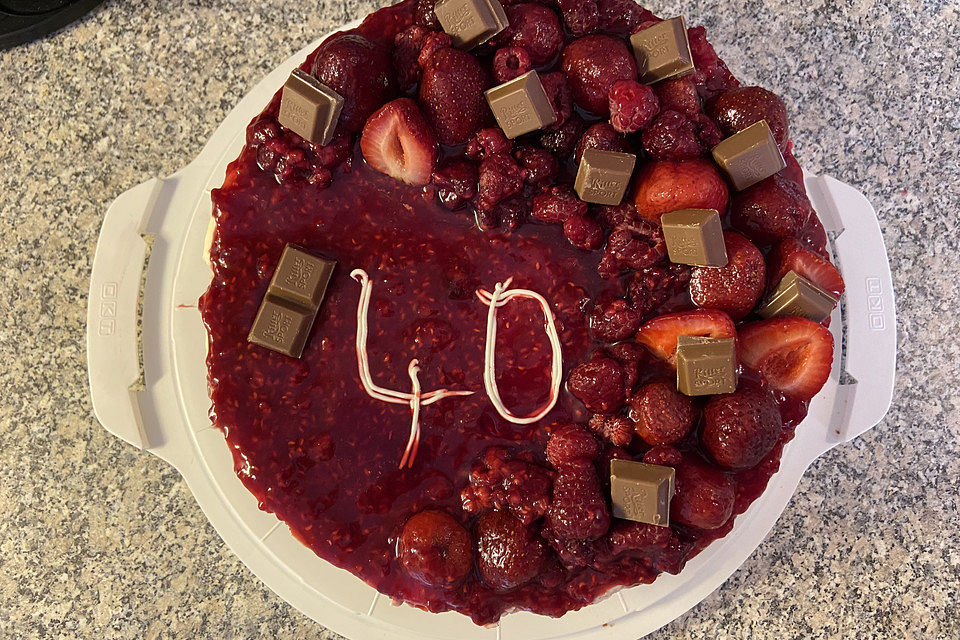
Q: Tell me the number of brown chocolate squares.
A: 12